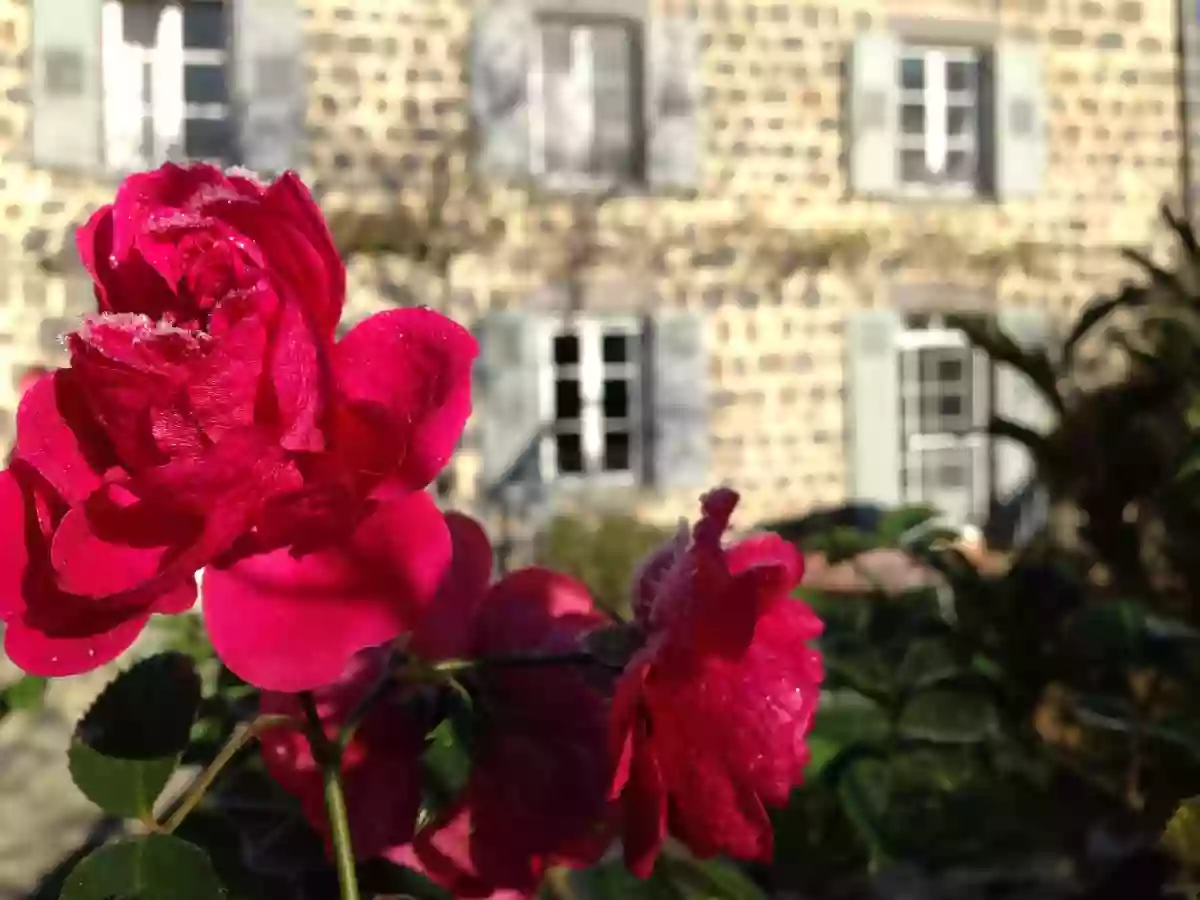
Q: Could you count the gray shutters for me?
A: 10